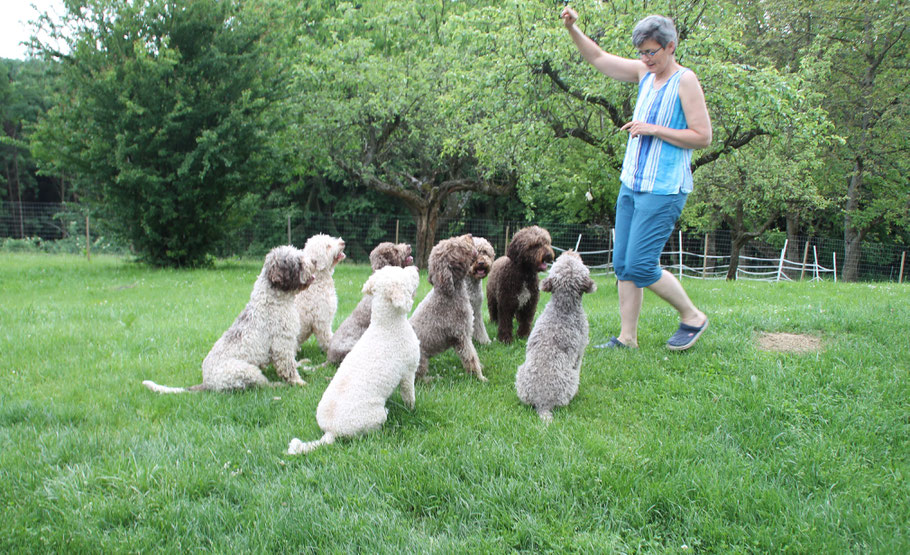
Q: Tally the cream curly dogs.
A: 2